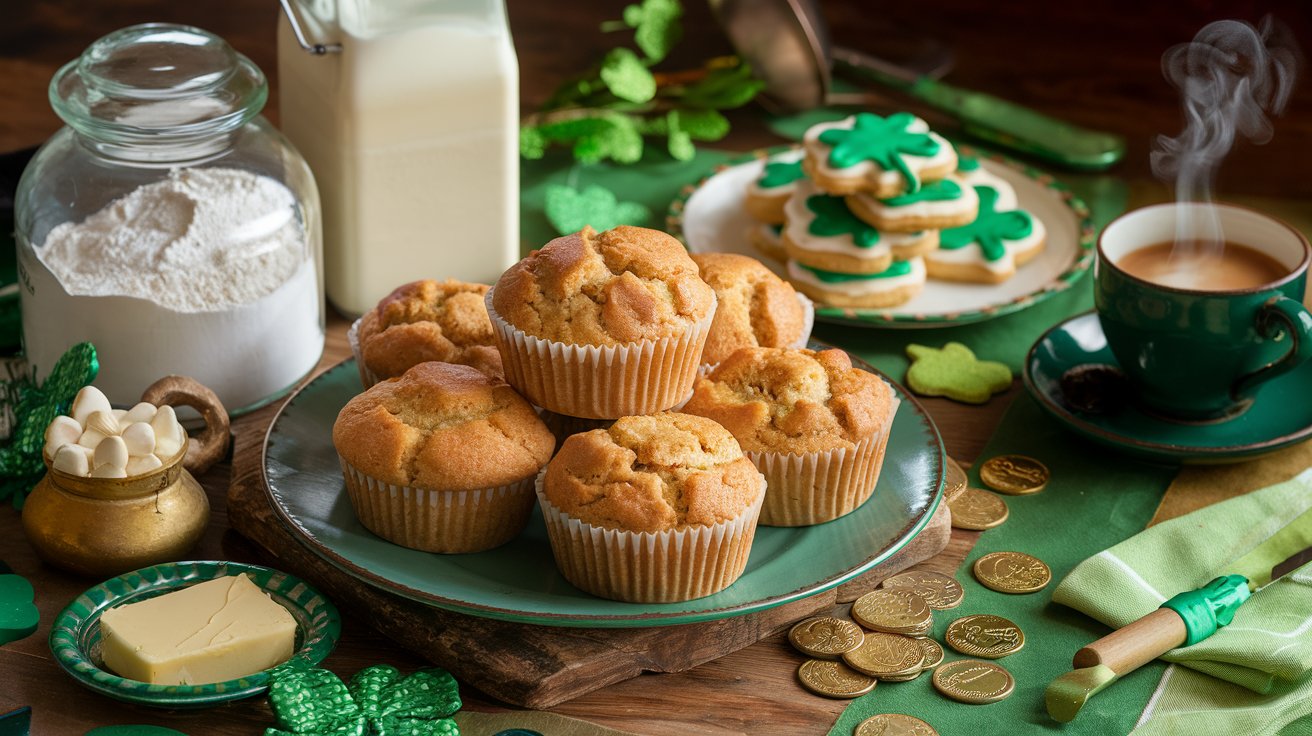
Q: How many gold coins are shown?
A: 13